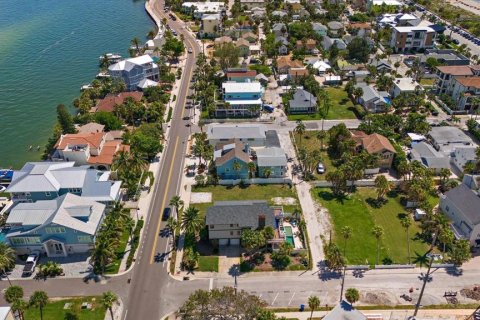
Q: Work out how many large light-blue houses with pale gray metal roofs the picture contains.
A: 2